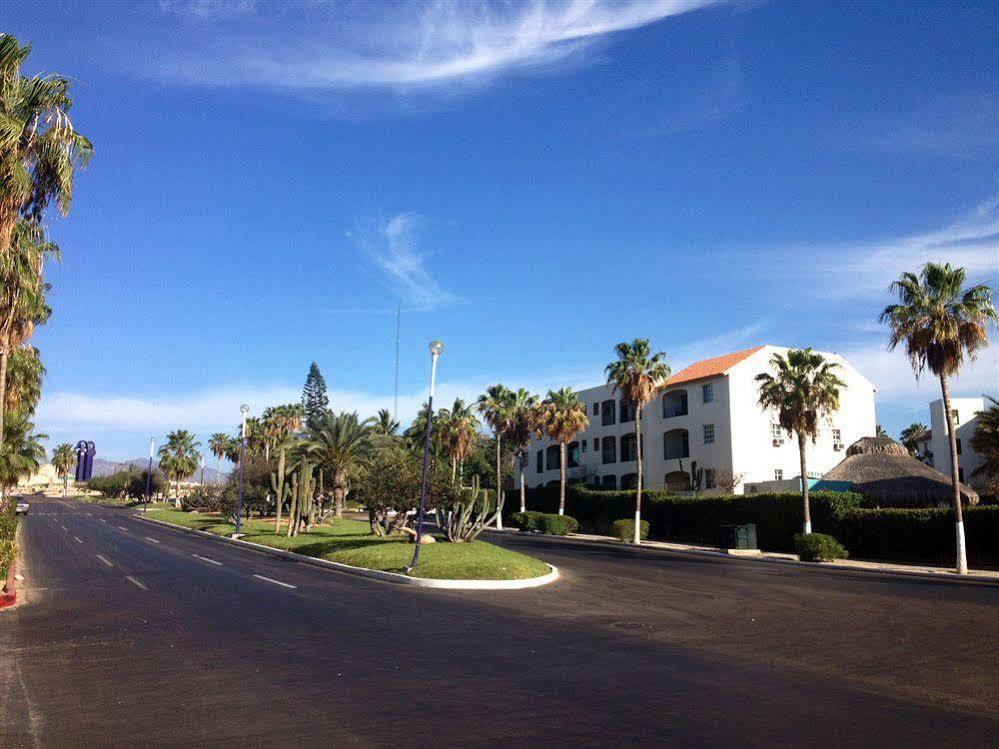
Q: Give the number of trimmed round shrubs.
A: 4